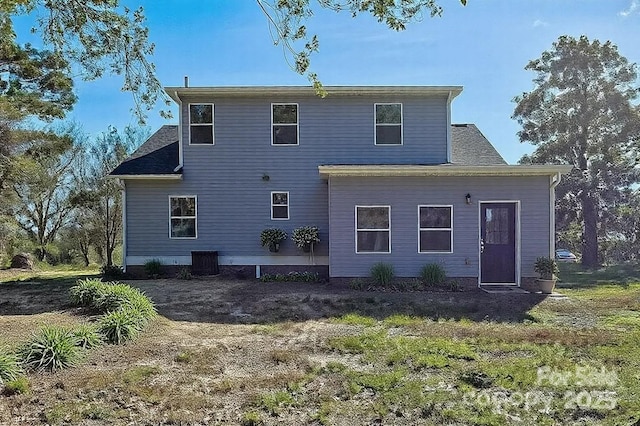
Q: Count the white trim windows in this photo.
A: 7